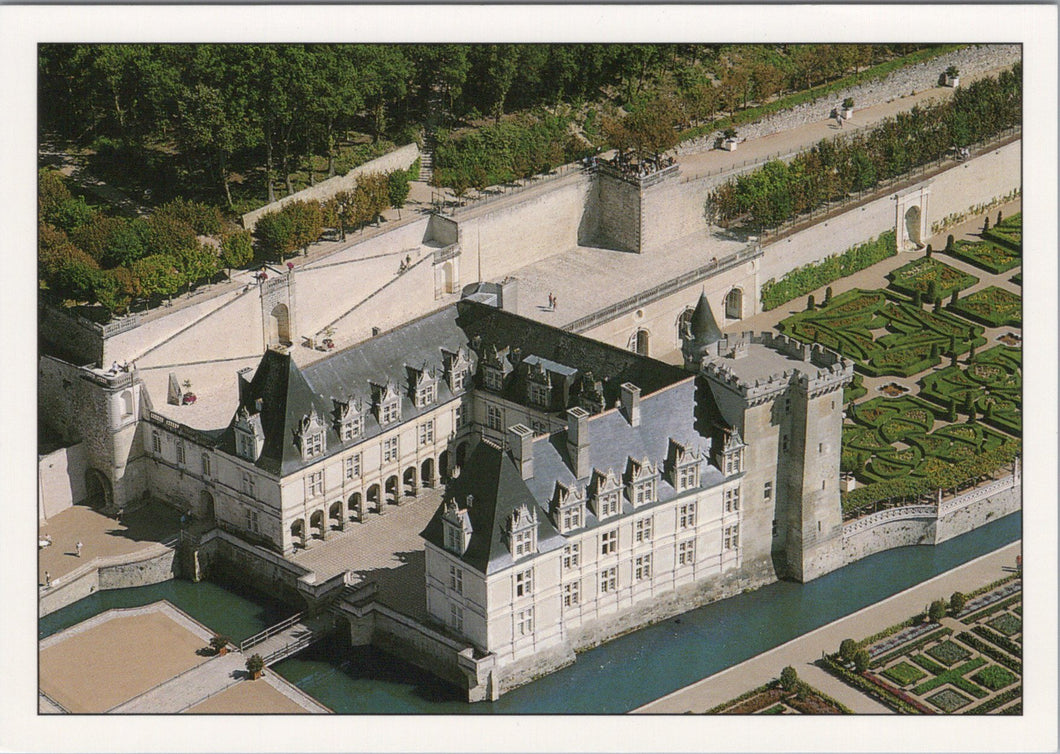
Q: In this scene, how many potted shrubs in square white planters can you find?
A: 3